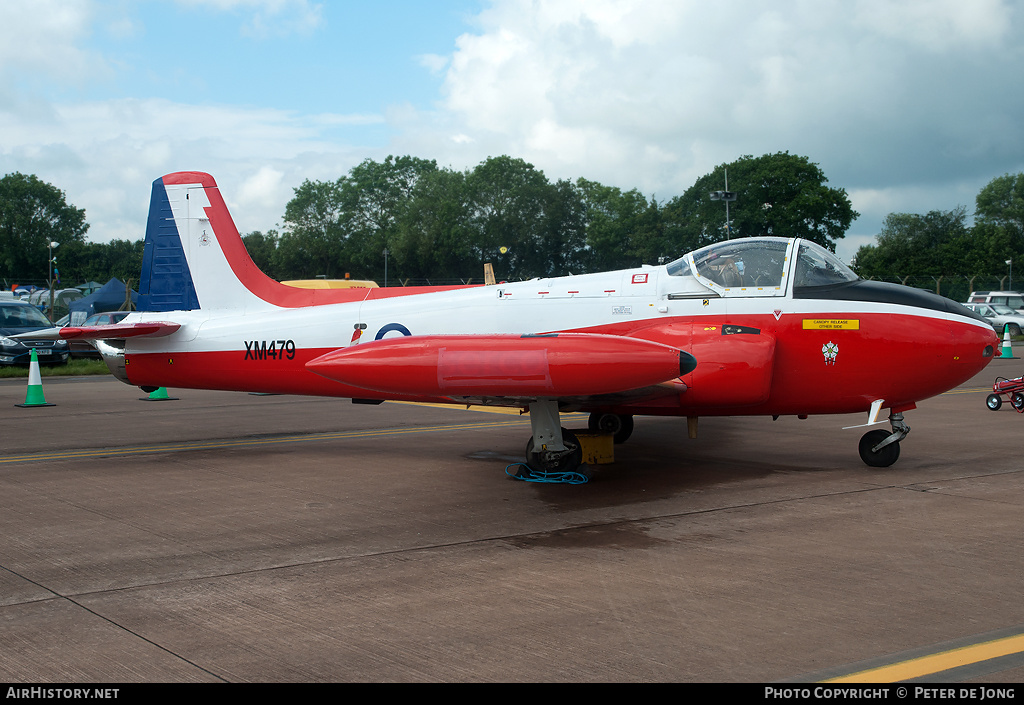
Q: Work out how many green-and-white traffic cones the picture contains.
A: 3